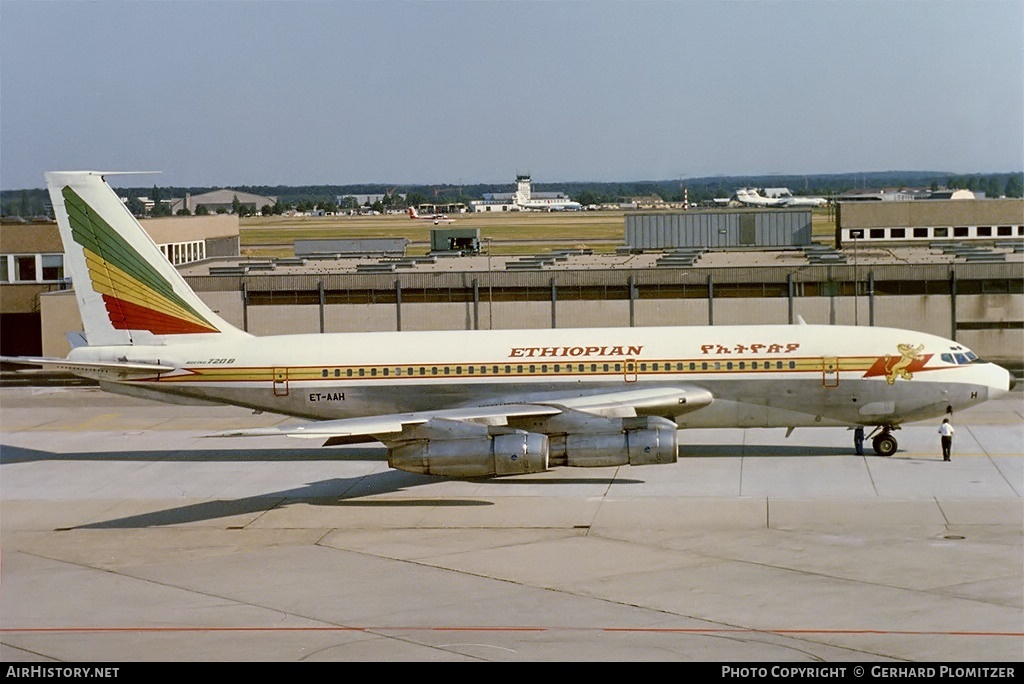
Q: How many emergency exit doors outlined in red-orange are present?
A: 3